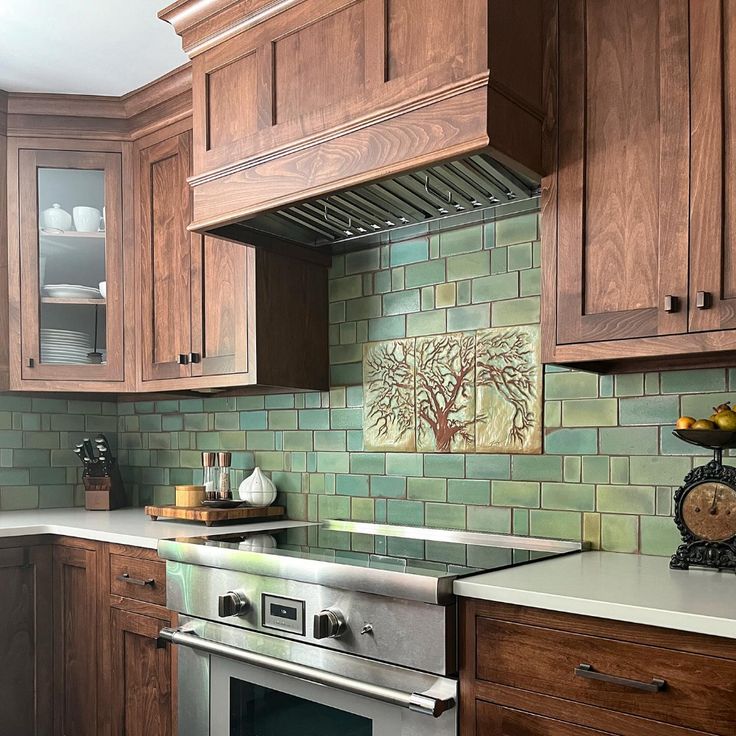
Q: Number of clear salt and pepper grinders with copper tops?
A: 2